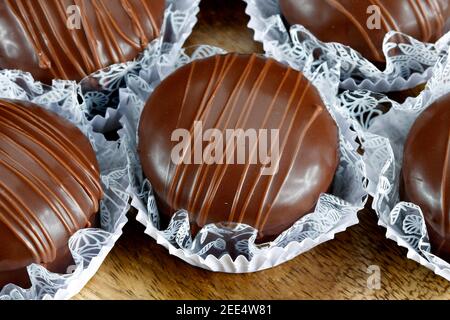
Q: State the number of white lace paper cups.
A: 5